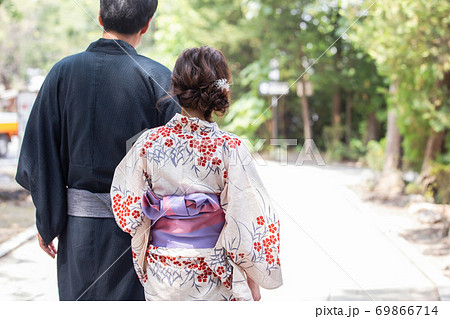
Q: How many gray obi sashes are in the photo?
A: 1